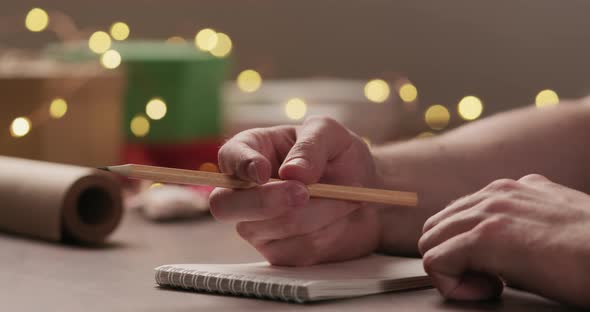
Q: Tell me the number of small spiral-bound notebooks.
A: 1